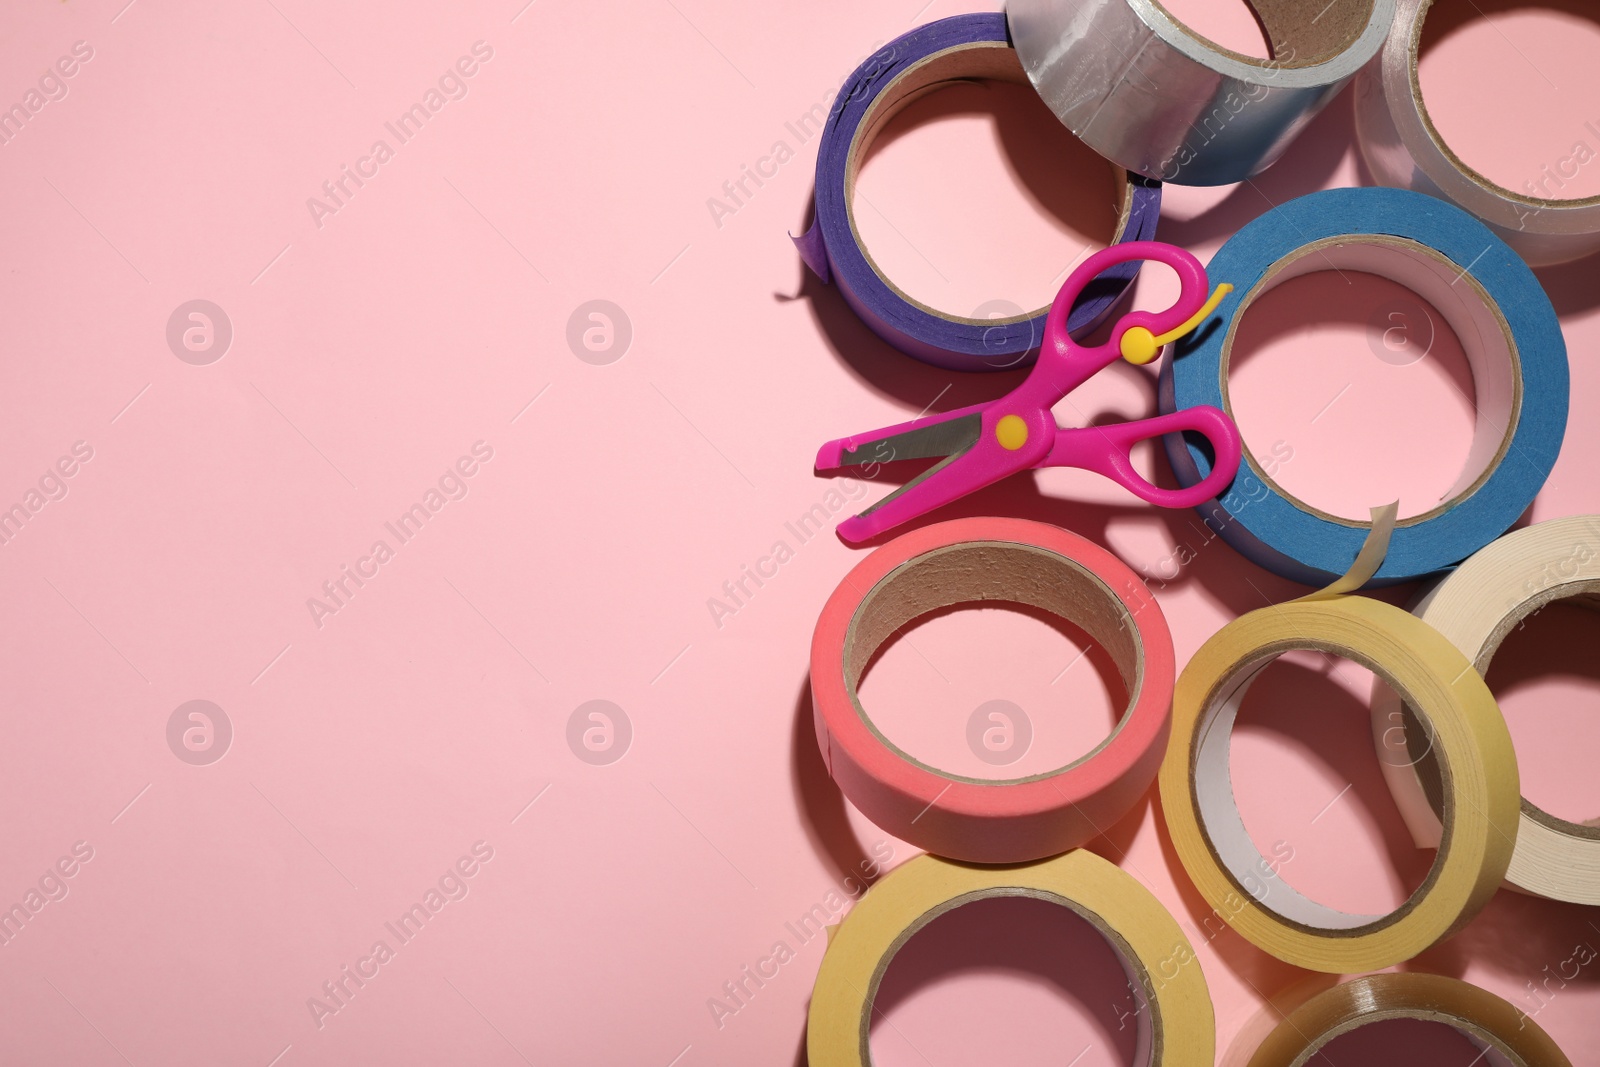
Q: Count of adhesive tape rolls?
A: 9